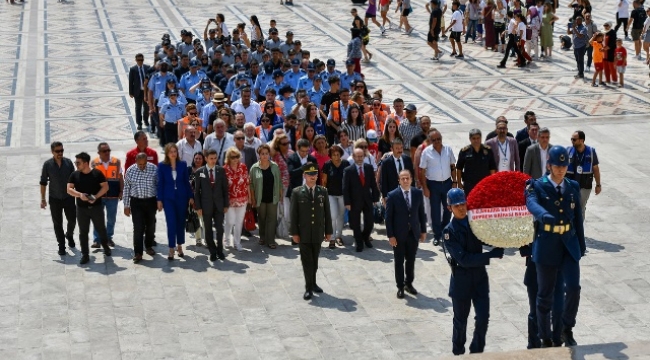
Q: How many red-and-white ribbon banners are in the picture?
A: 1